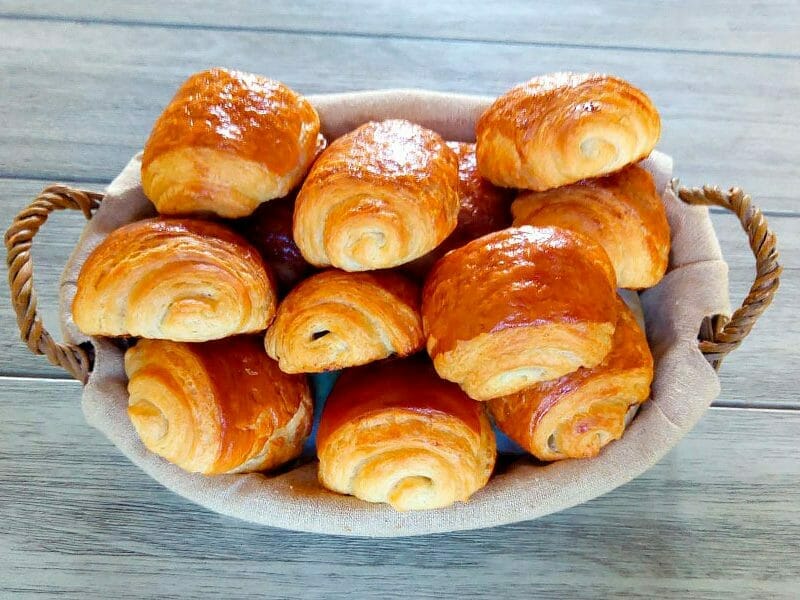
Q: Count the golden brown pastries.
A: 12